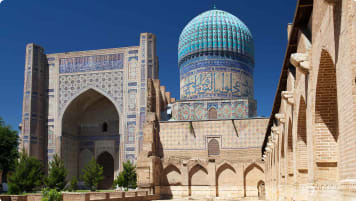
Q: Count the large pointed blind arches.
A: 4